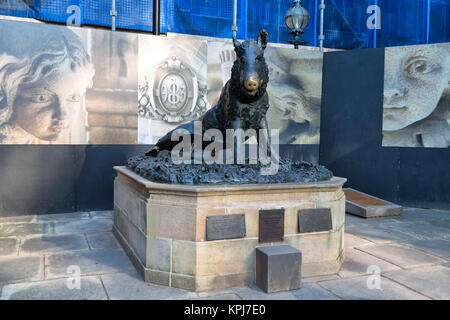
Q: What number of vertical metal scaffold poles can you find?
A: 3